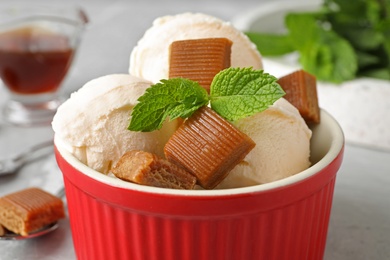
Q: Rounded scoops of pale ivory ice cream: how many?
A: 3